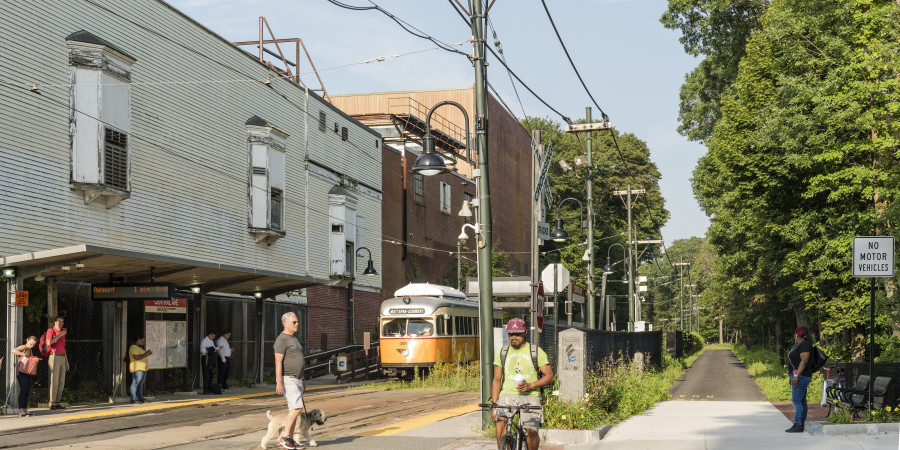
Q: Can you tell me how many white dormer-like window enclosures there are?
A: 3